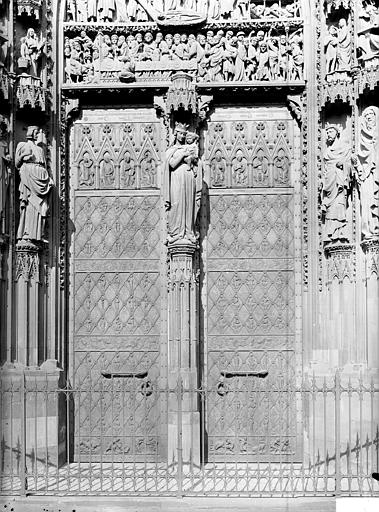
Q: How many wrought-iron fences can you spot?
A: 1